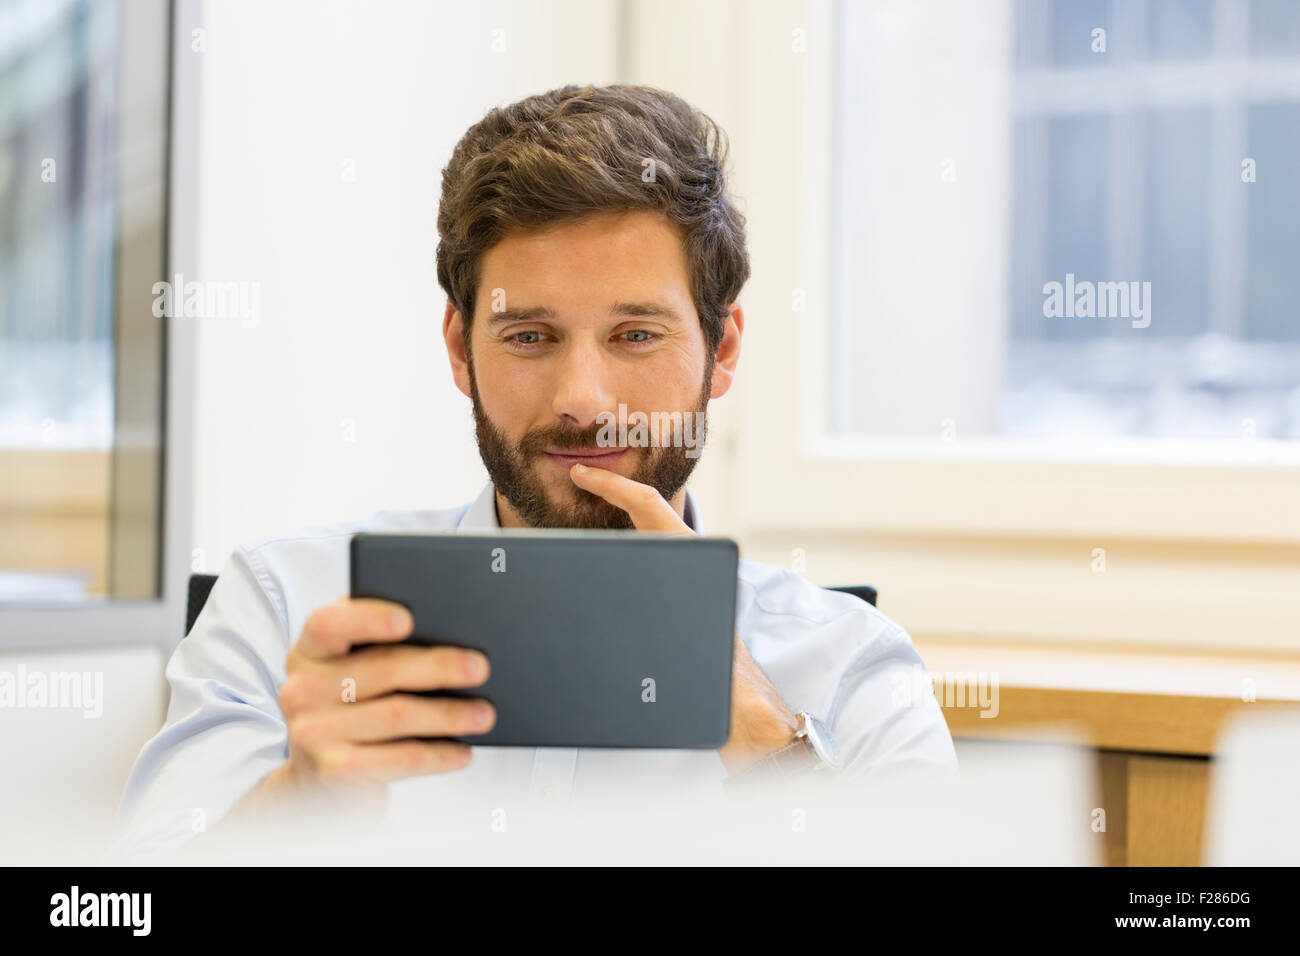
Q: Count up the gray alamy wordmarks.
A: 5